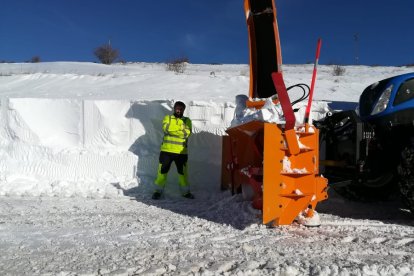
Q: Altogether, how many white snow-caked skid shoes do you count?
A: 1